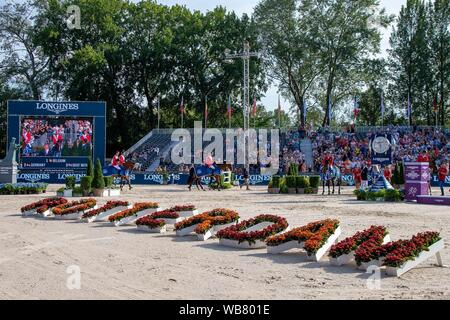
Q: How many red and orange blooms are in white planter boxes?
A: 9